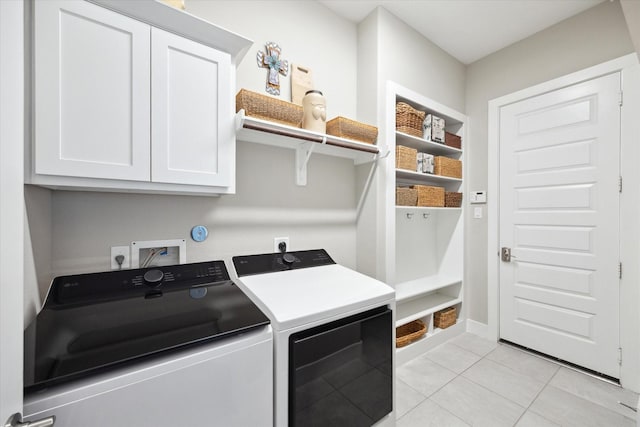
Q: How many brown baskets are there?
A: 11